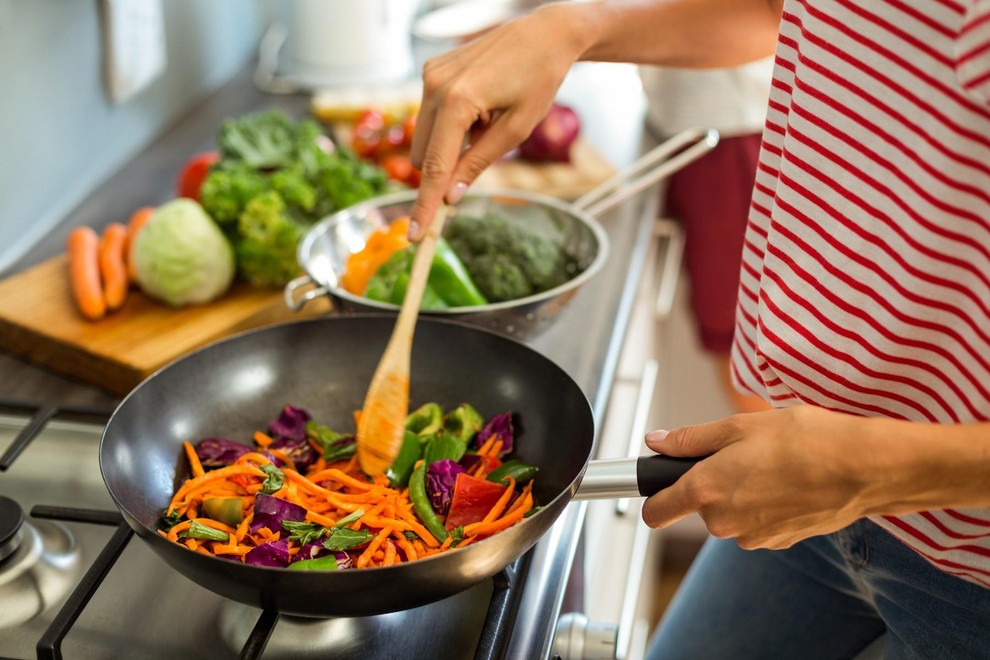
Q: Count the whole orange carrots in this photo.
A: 3